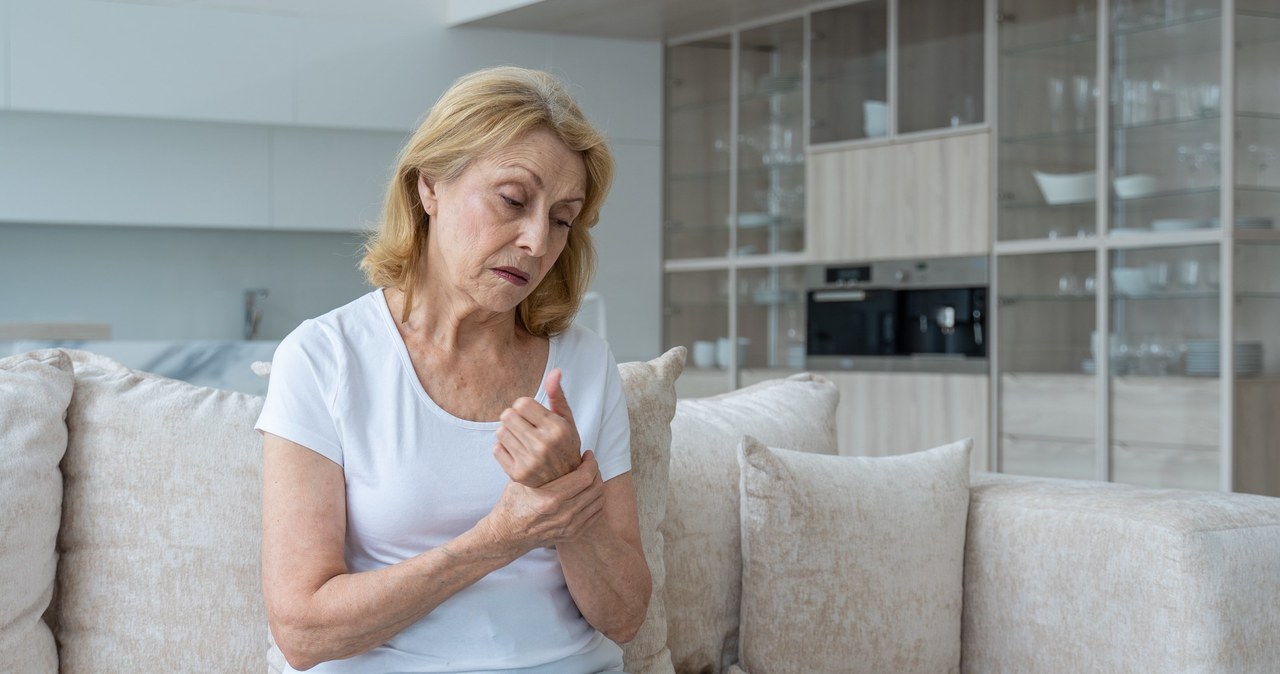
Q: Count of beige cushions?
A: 5